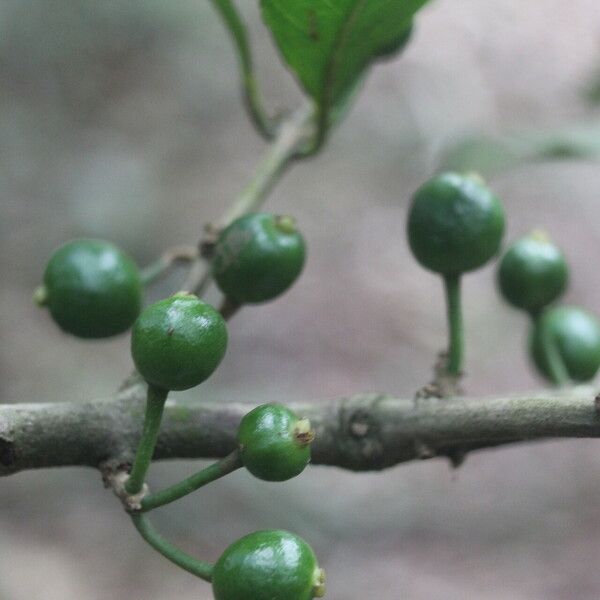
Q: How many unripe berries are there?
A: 8